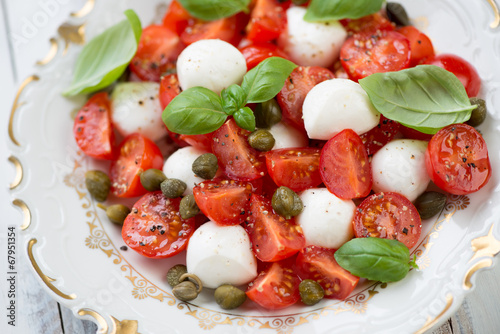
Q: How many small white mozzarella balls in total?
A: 9